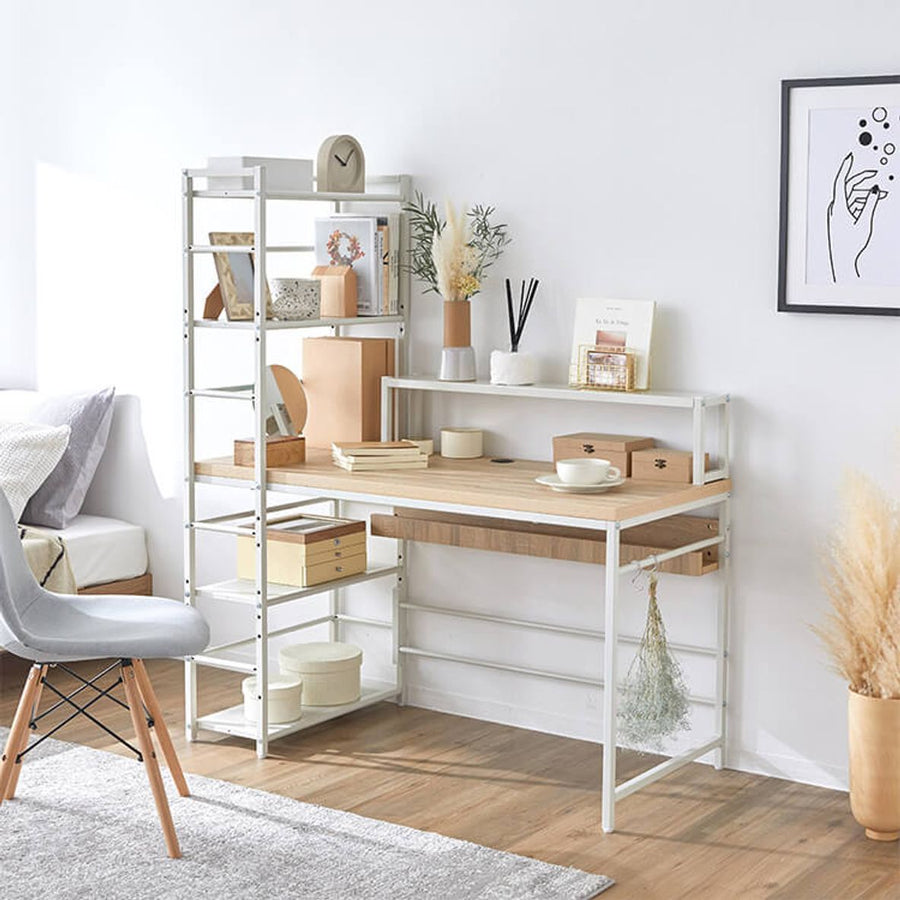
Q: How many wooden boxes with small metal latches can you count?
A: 2